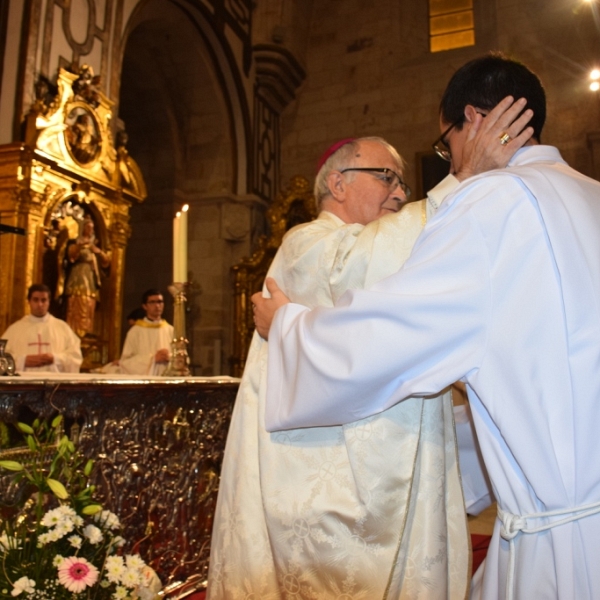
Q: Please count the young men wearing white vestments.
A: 3